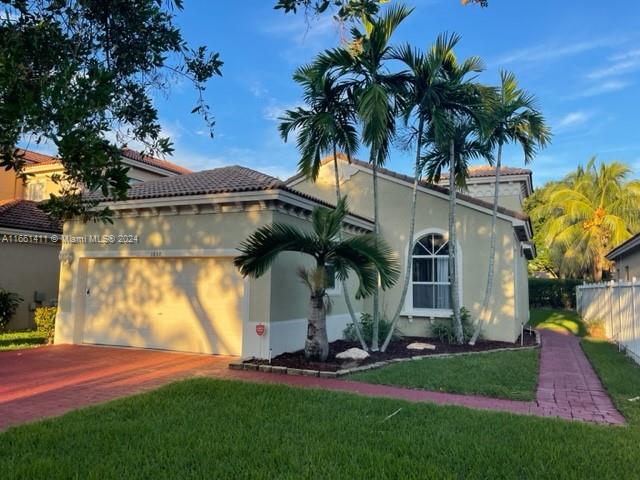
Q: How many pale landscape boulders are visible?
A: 2